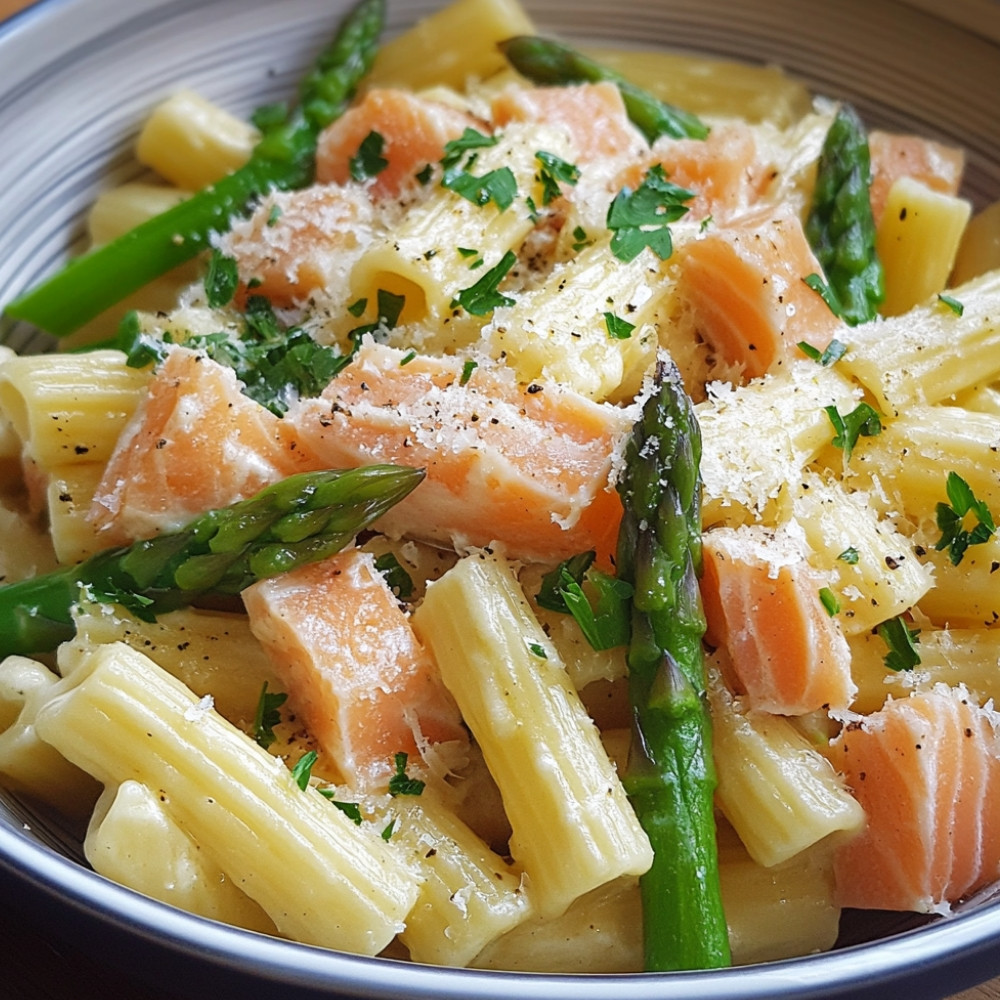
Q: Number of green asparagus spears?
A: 5